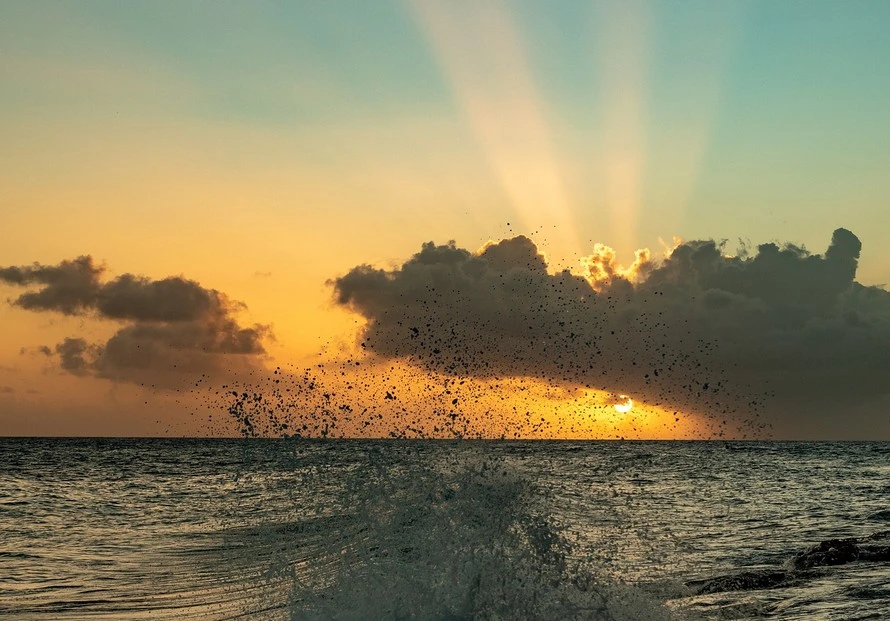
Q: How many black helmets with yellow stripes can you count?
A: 0